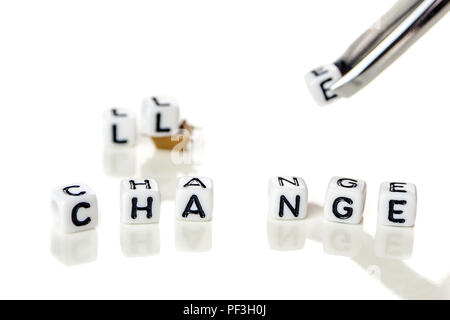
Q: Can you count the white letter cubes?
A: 9